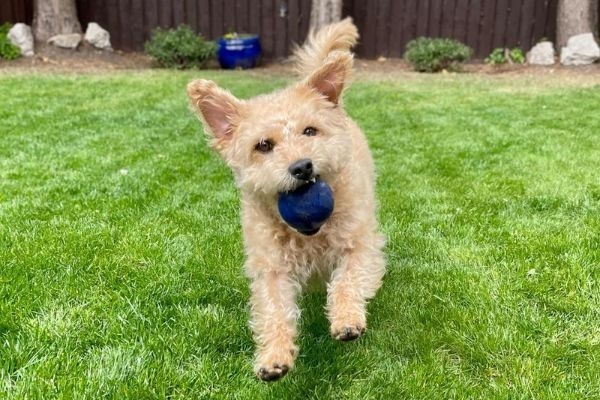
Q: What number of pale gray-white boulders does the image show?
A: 5